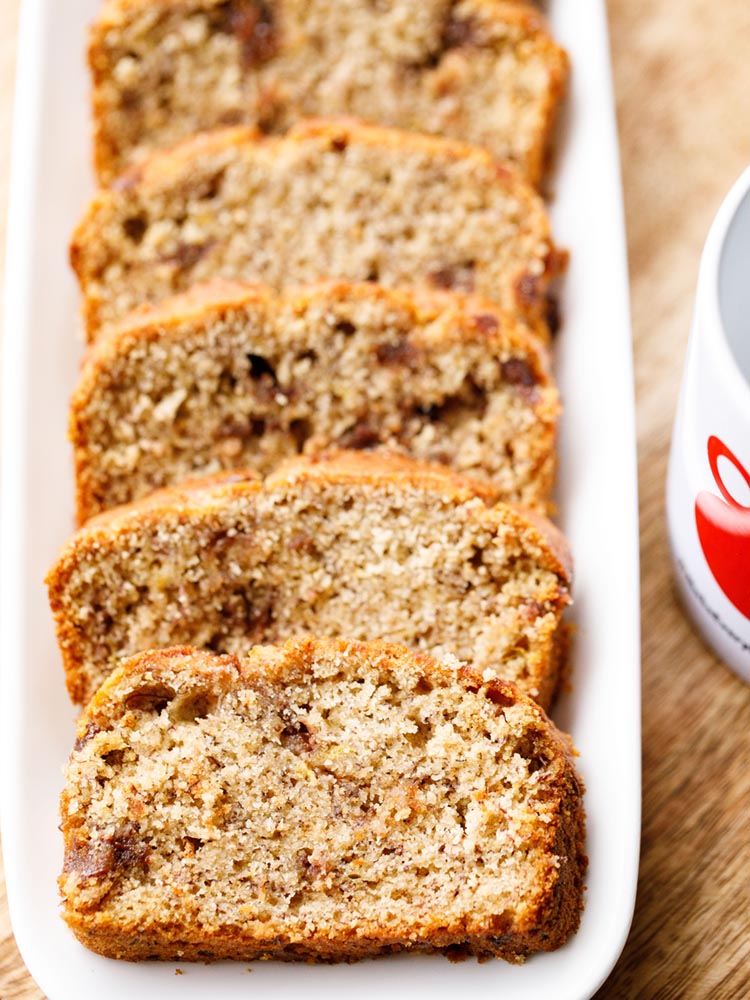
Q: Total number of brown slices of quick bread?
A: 5